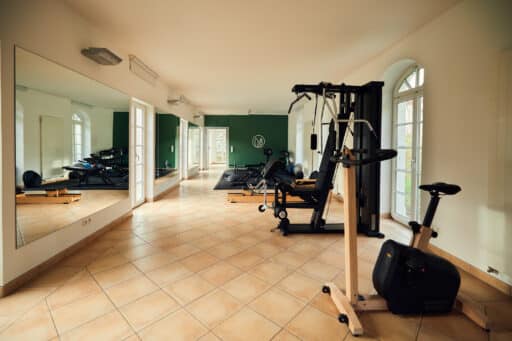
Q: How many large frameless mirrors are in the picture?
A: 3